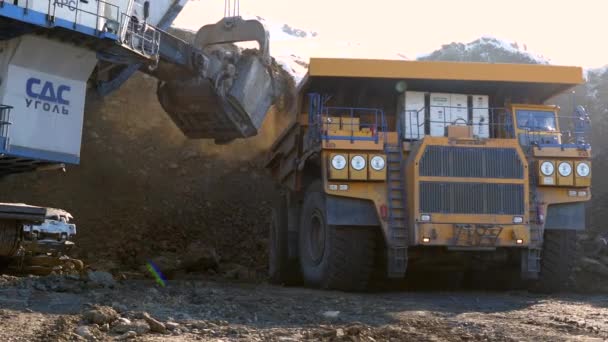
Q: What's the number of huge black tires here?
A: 3